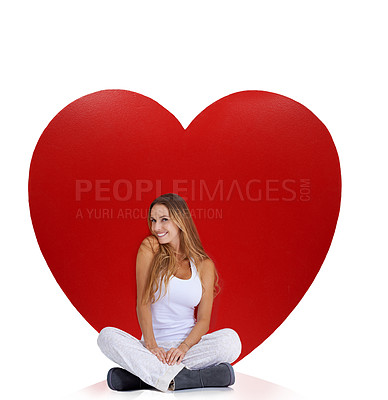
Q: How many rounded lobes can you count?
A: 2